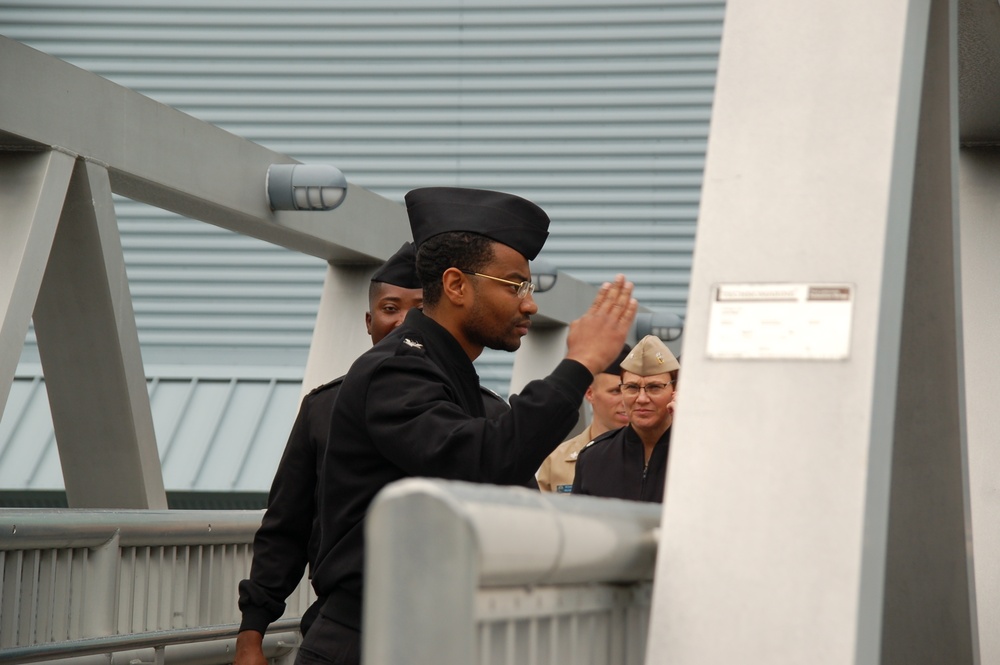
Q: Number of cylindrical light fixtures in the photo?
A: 3